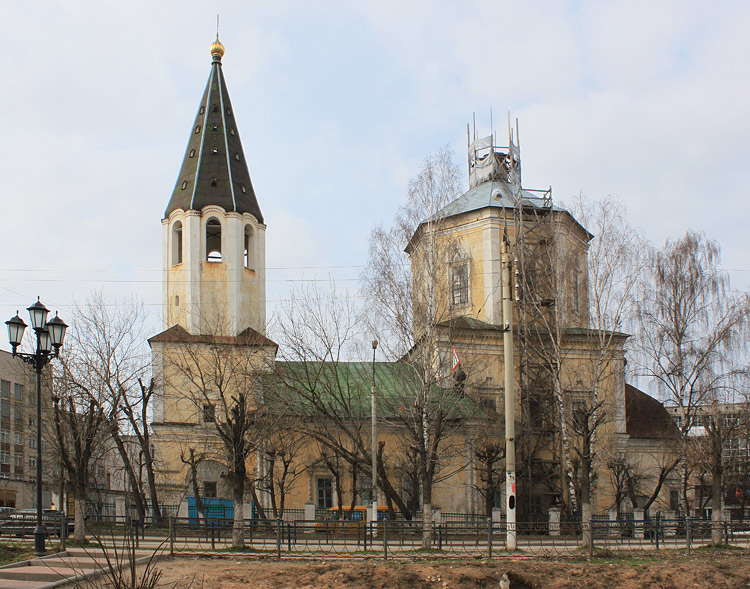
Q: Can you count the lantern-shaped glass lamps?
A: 4